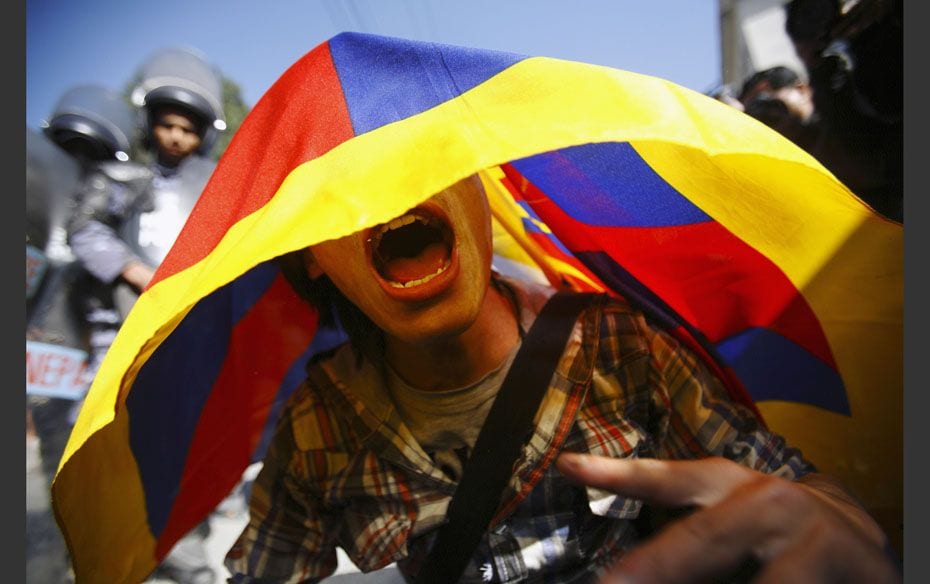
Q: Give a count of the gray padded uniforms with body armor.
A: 2